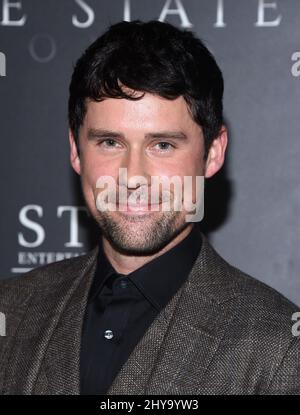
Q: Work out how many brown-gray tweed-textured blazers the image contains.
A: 1